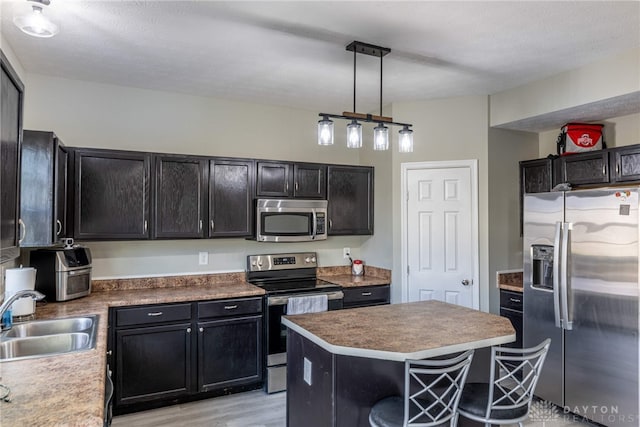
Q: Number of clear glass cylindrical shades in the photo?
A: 4